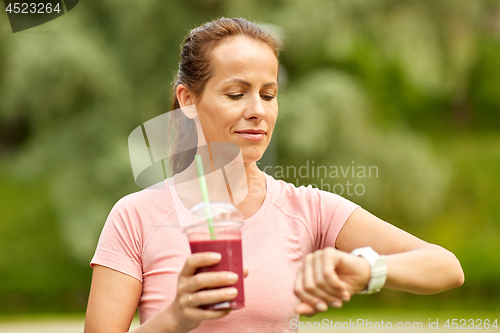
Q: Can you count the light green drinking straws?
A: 1